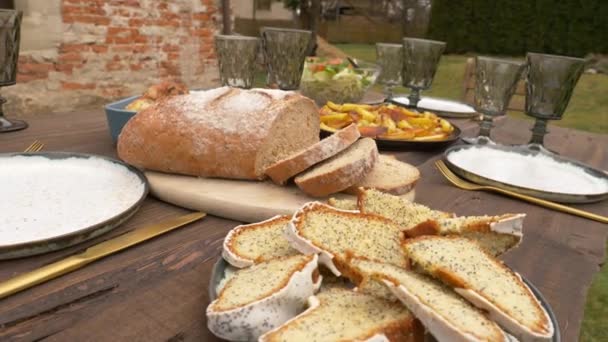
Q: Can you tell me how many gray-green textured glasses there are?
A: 7